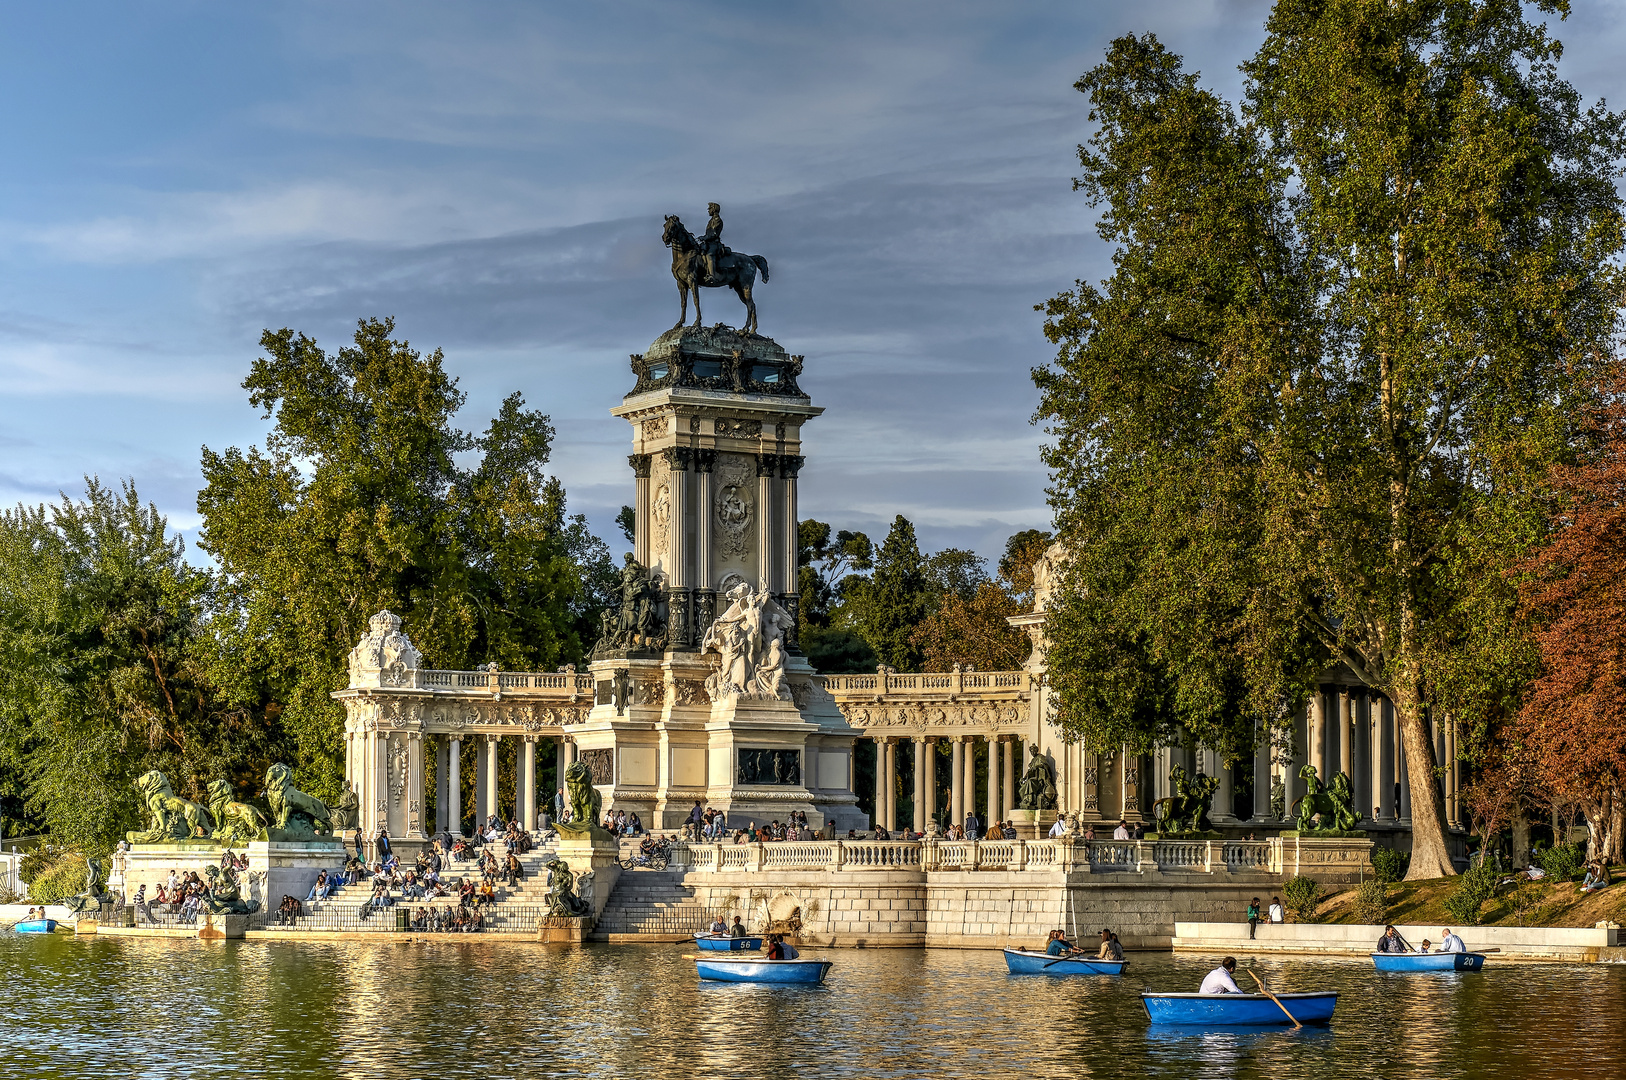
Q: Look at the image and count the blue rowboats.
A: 6